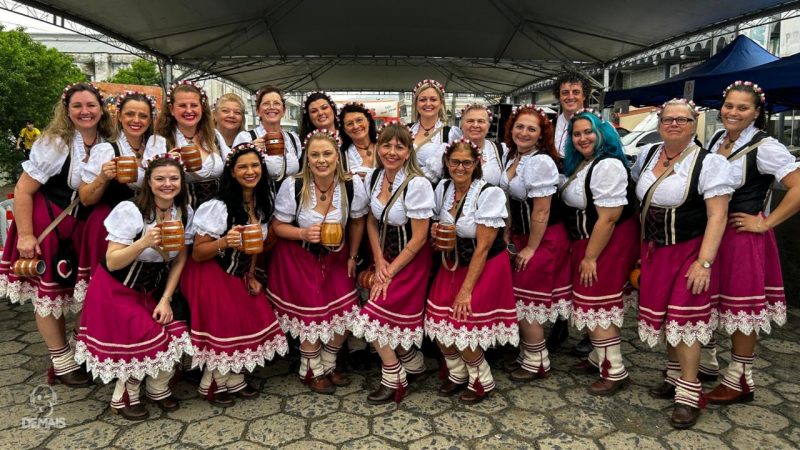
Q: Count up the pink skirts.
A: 11